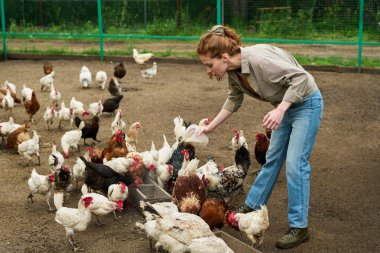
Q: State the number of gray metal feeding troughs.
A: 1